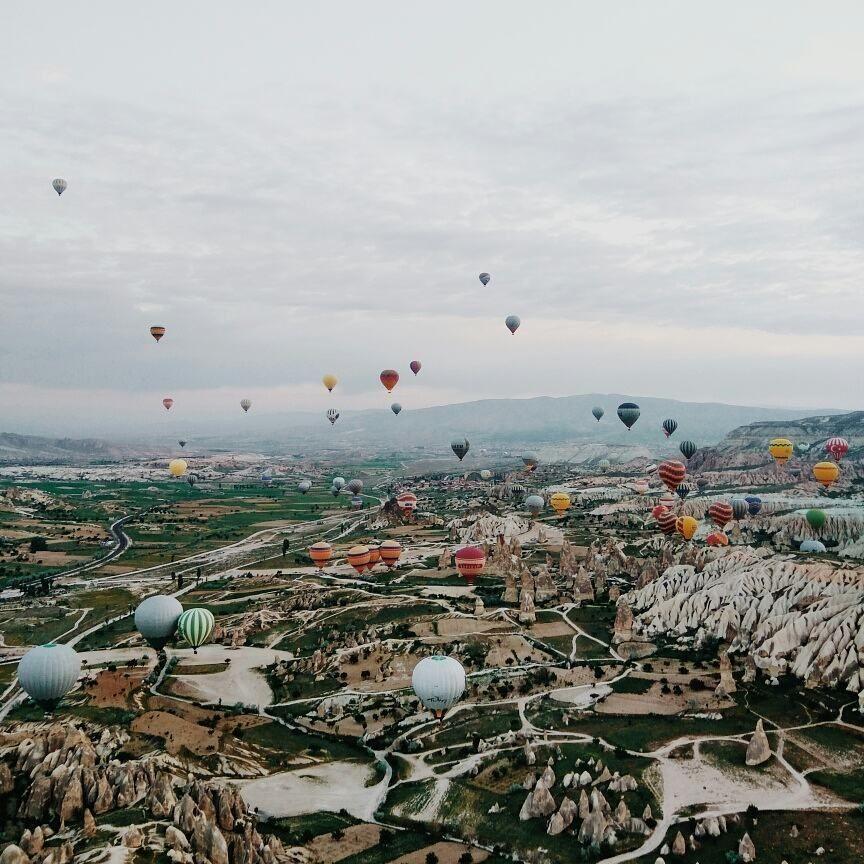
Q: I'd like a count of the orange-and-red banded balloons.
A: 4